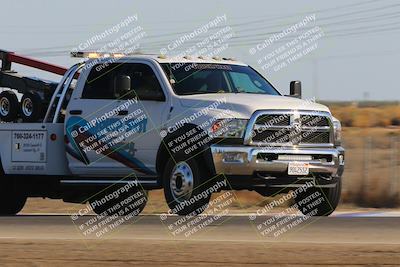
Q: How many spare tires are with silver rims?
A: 2